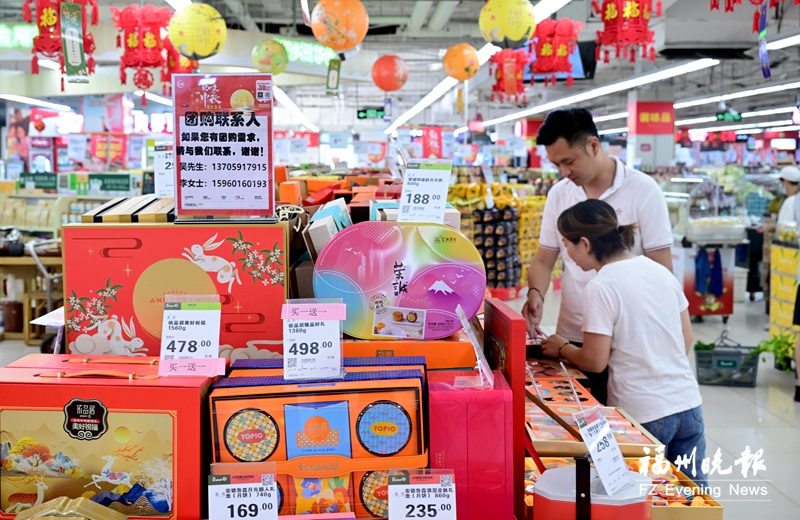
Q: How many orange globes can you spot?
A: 2